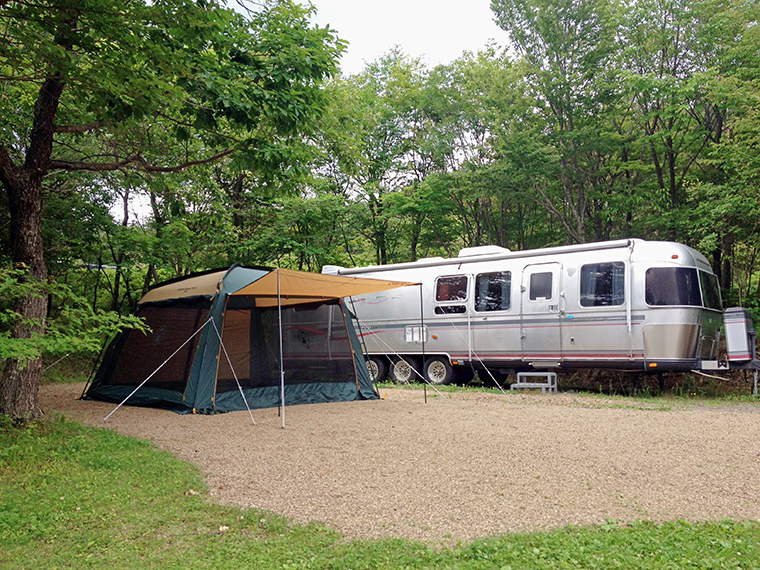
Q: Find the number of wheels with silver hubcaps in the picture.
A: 3